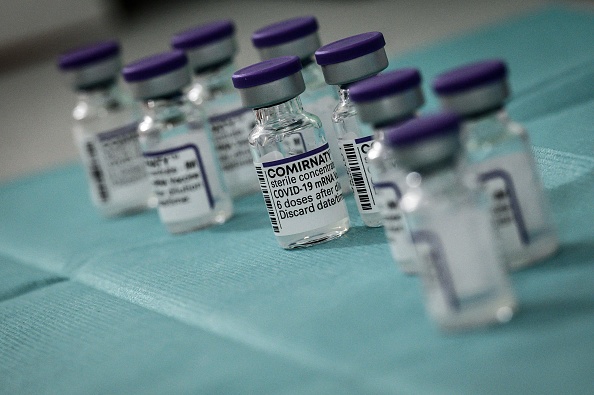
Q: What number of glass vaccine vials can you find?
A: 9